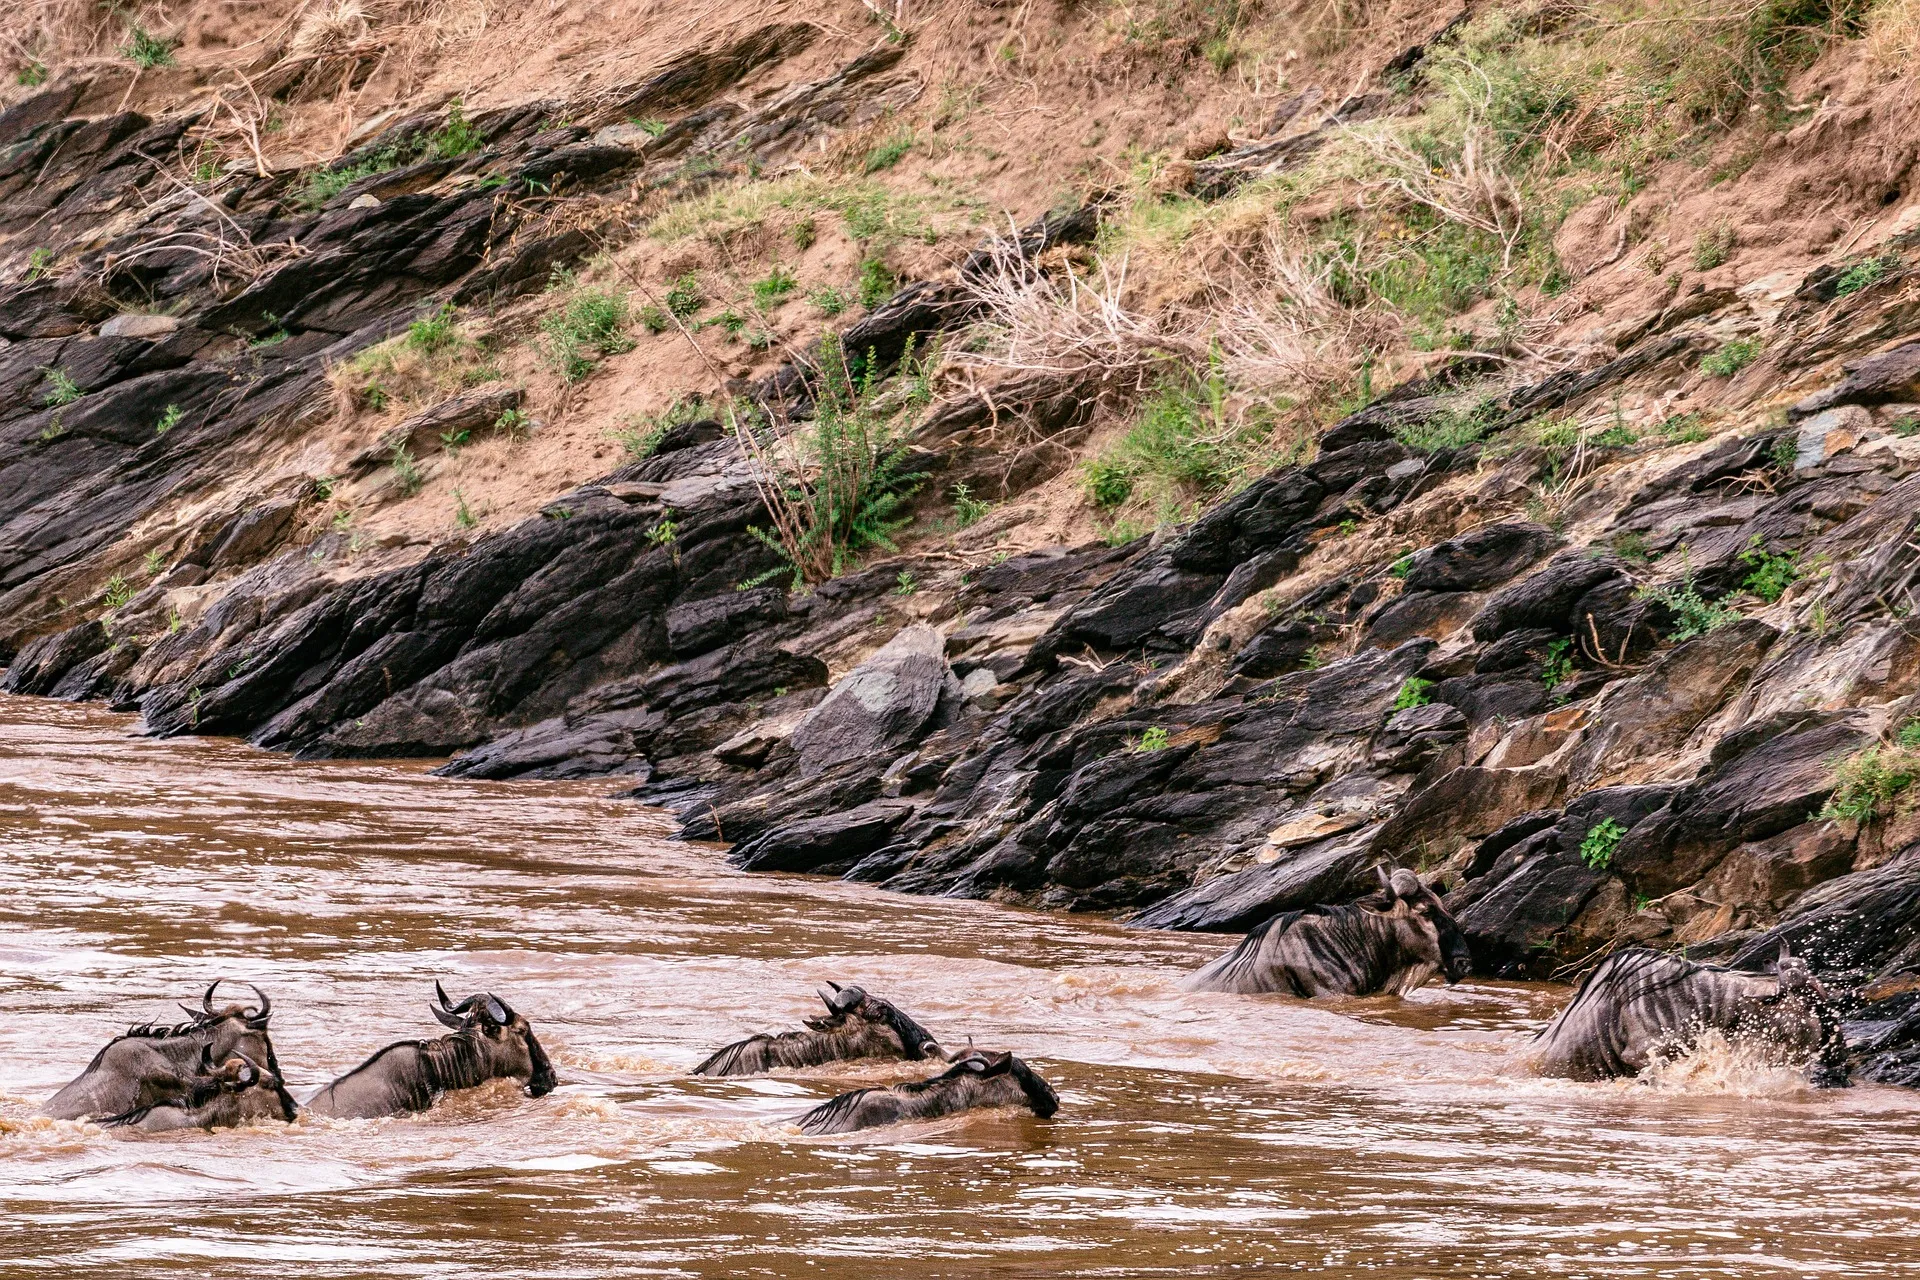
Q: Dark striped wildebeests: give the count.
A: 7